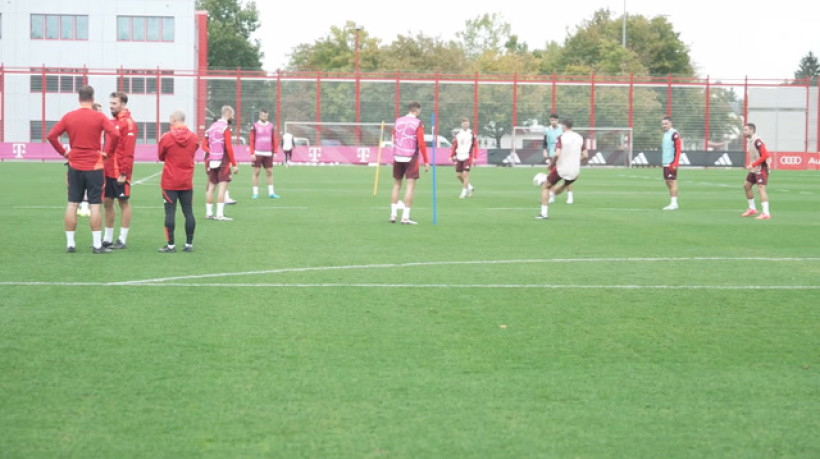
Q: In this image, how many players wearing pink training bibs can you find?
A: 3